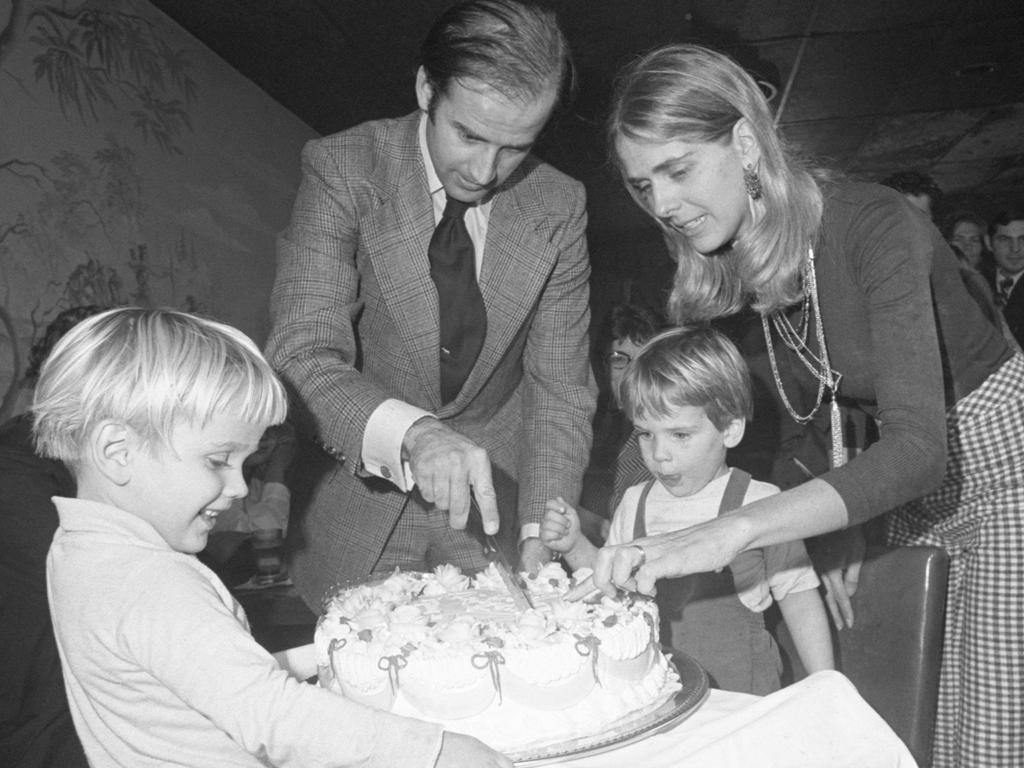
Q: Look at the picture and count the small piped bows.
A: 5